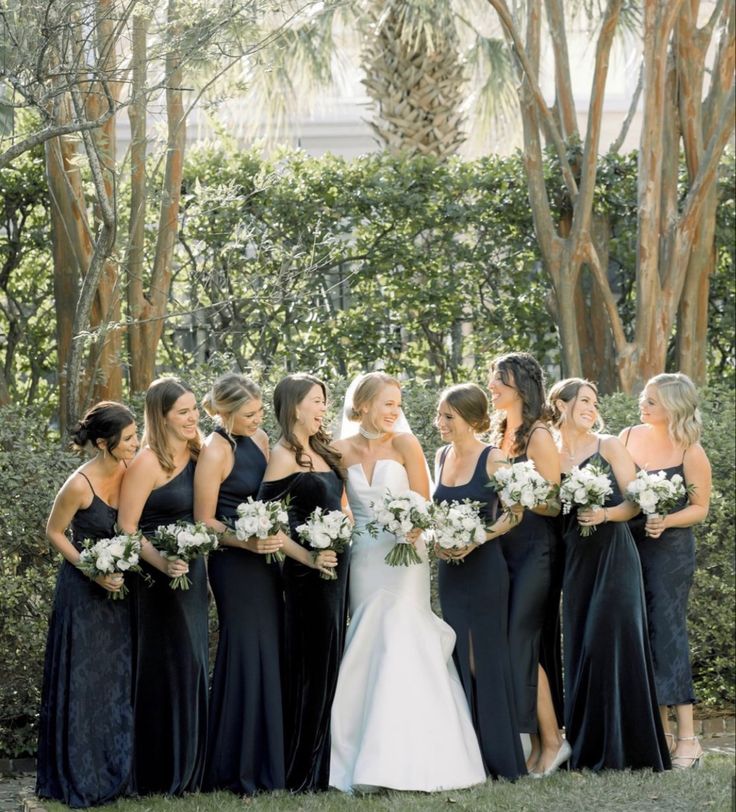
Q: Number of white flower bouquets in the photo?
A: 9